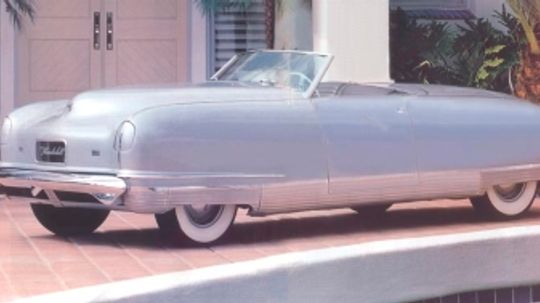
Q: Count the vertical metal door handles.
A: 2